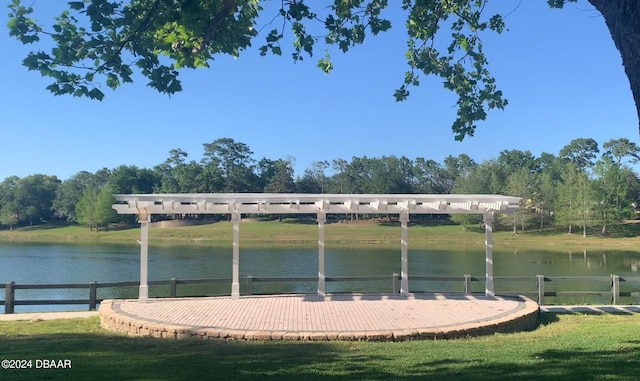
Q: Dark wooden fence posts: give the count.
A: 8